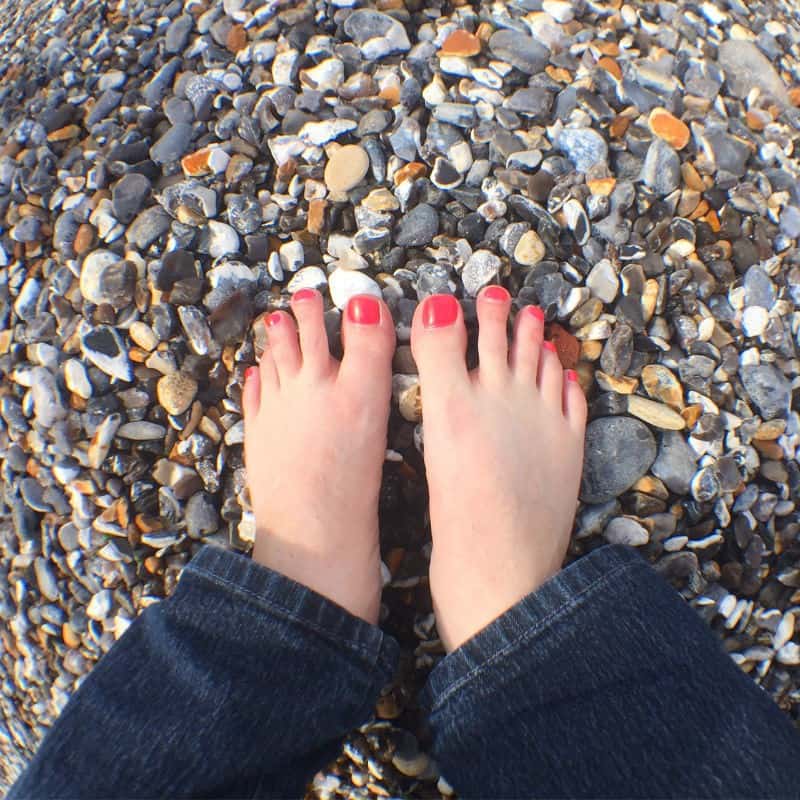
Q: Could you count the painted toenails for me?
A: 9